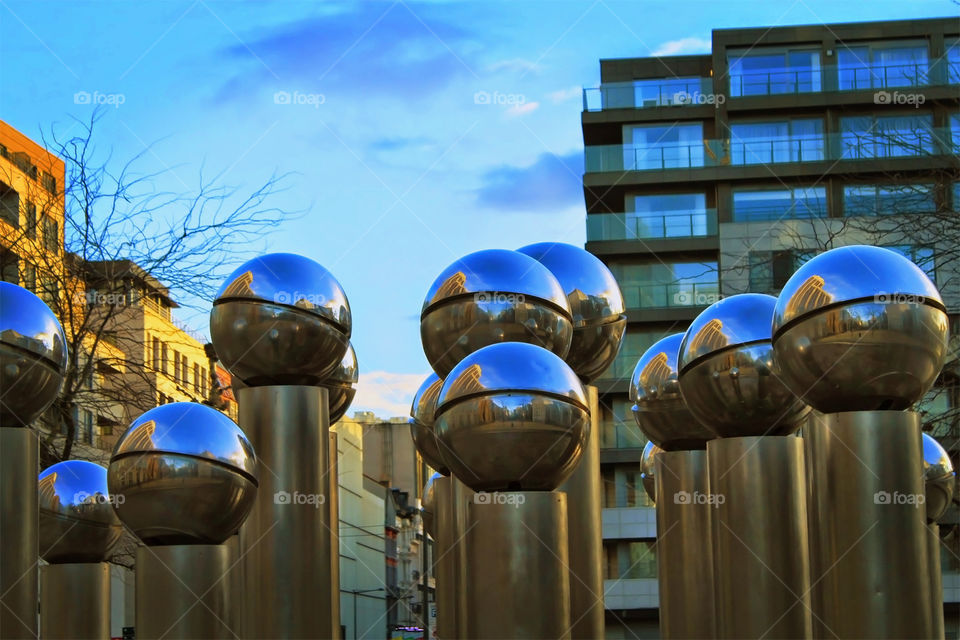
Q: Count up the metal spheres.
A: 15